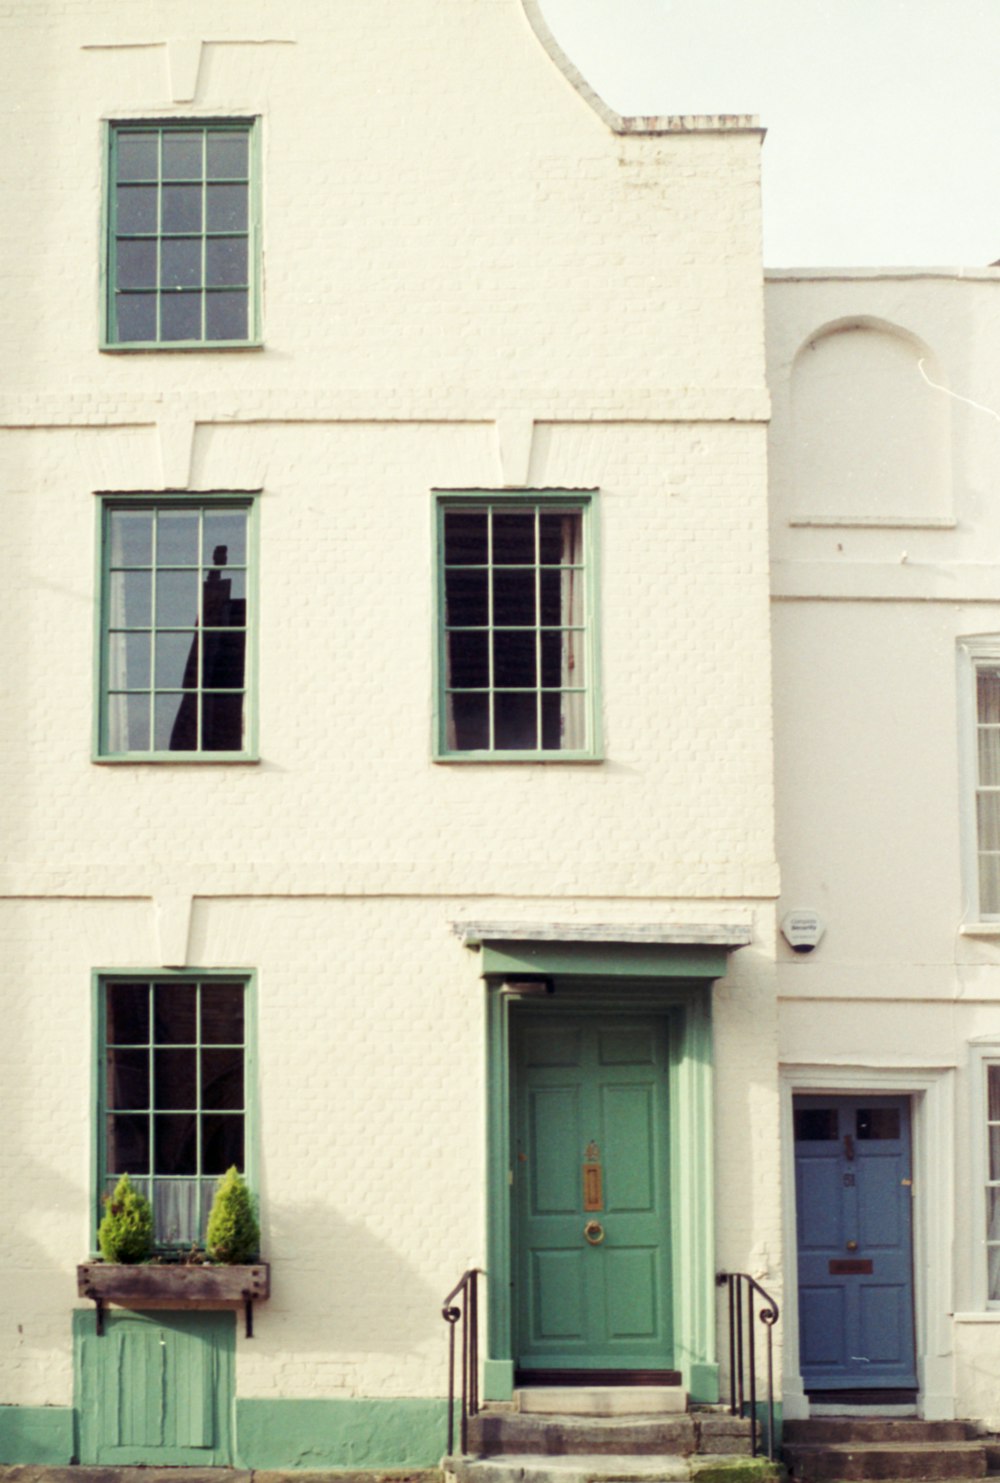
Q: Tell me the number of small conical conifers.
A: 2